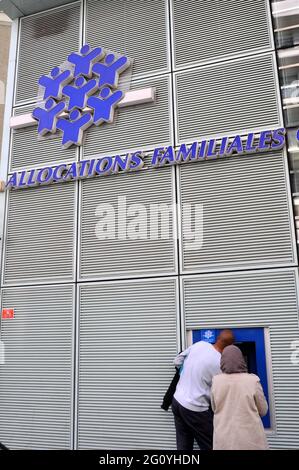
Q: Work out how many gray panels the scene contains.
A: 12